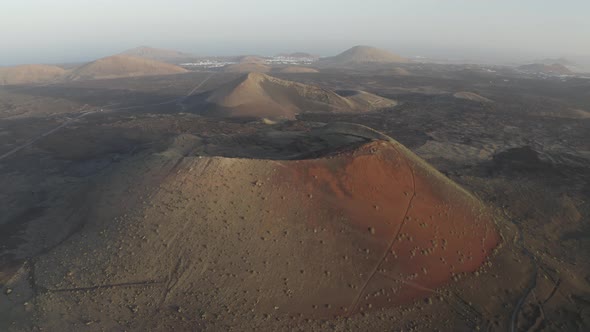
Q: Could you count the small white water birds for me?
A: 0